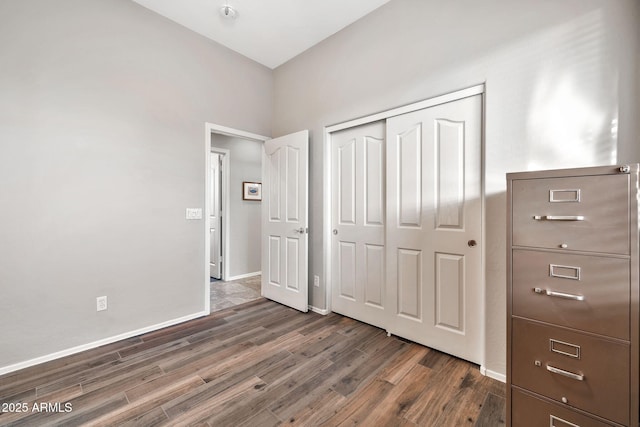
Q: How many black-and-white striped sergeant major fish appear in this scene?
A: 0